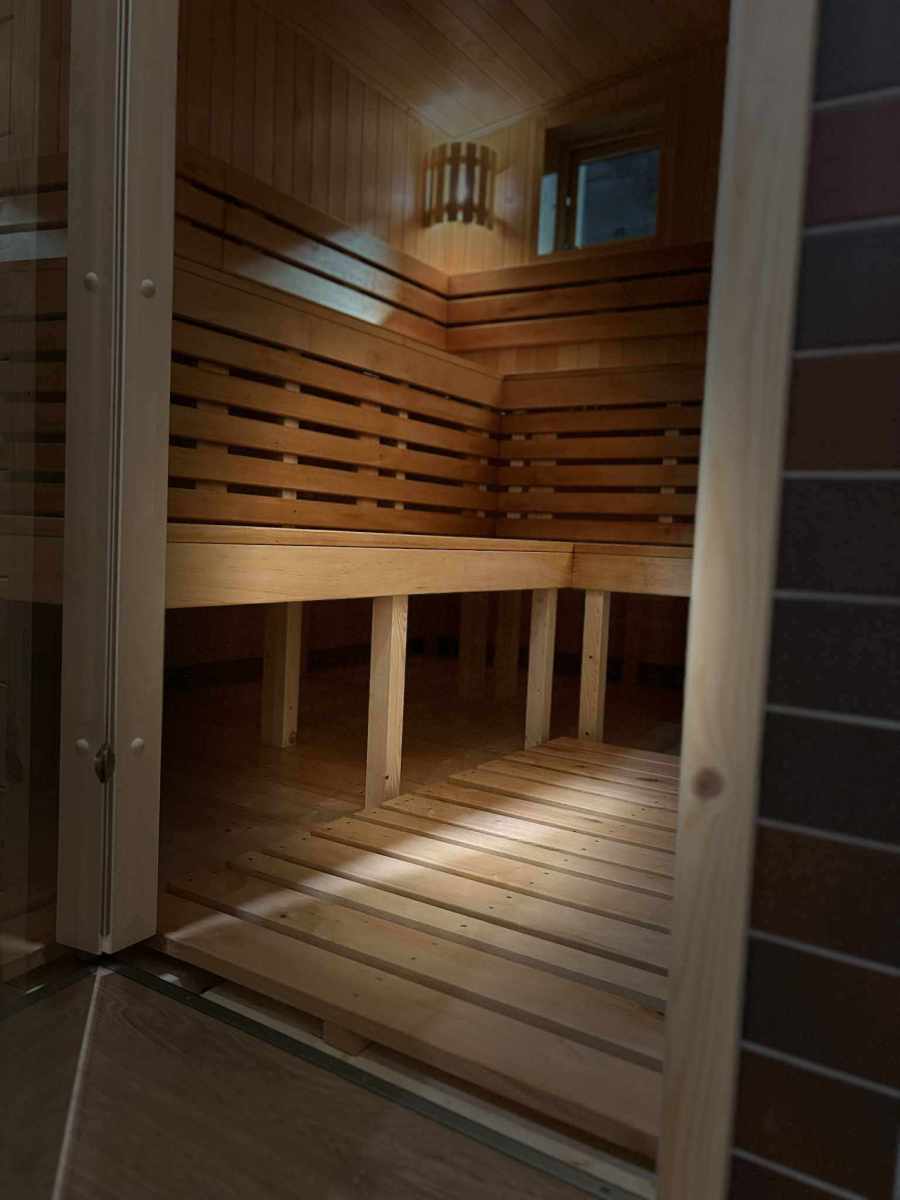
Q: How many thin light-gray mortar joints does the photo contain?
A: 10